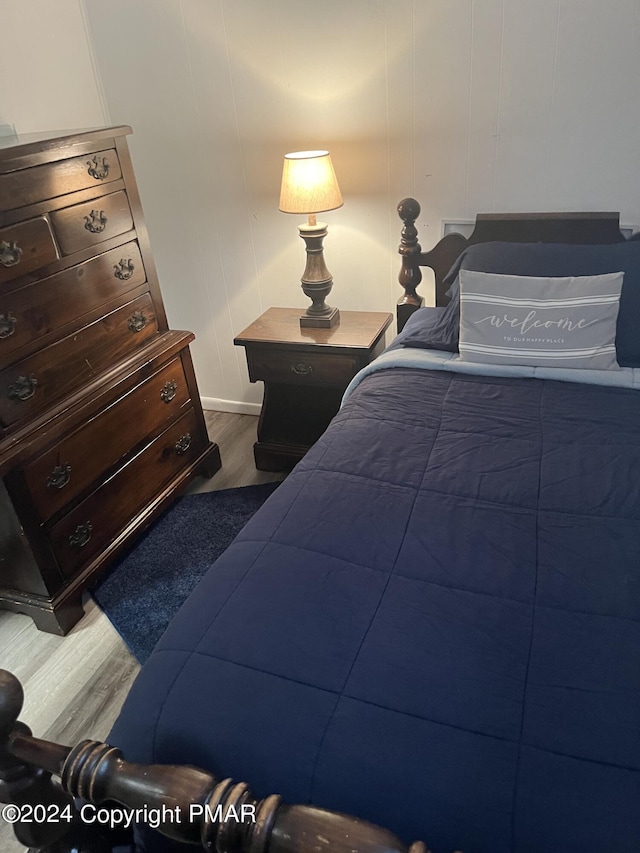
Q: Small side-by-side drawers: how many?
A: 2